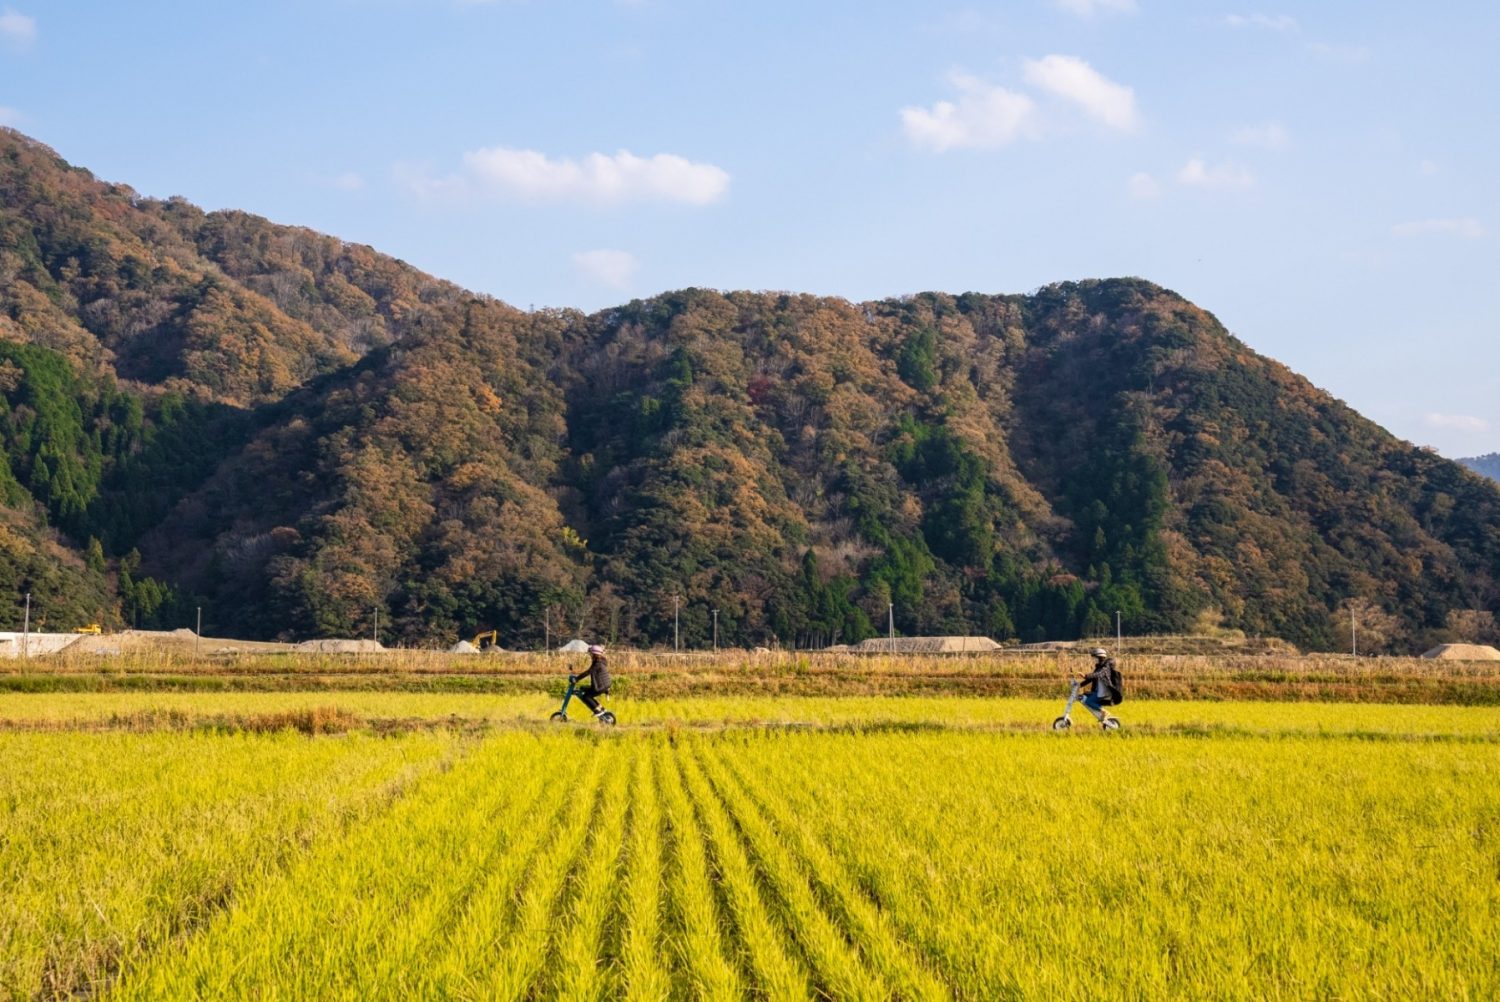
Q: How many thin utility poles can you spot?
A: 9